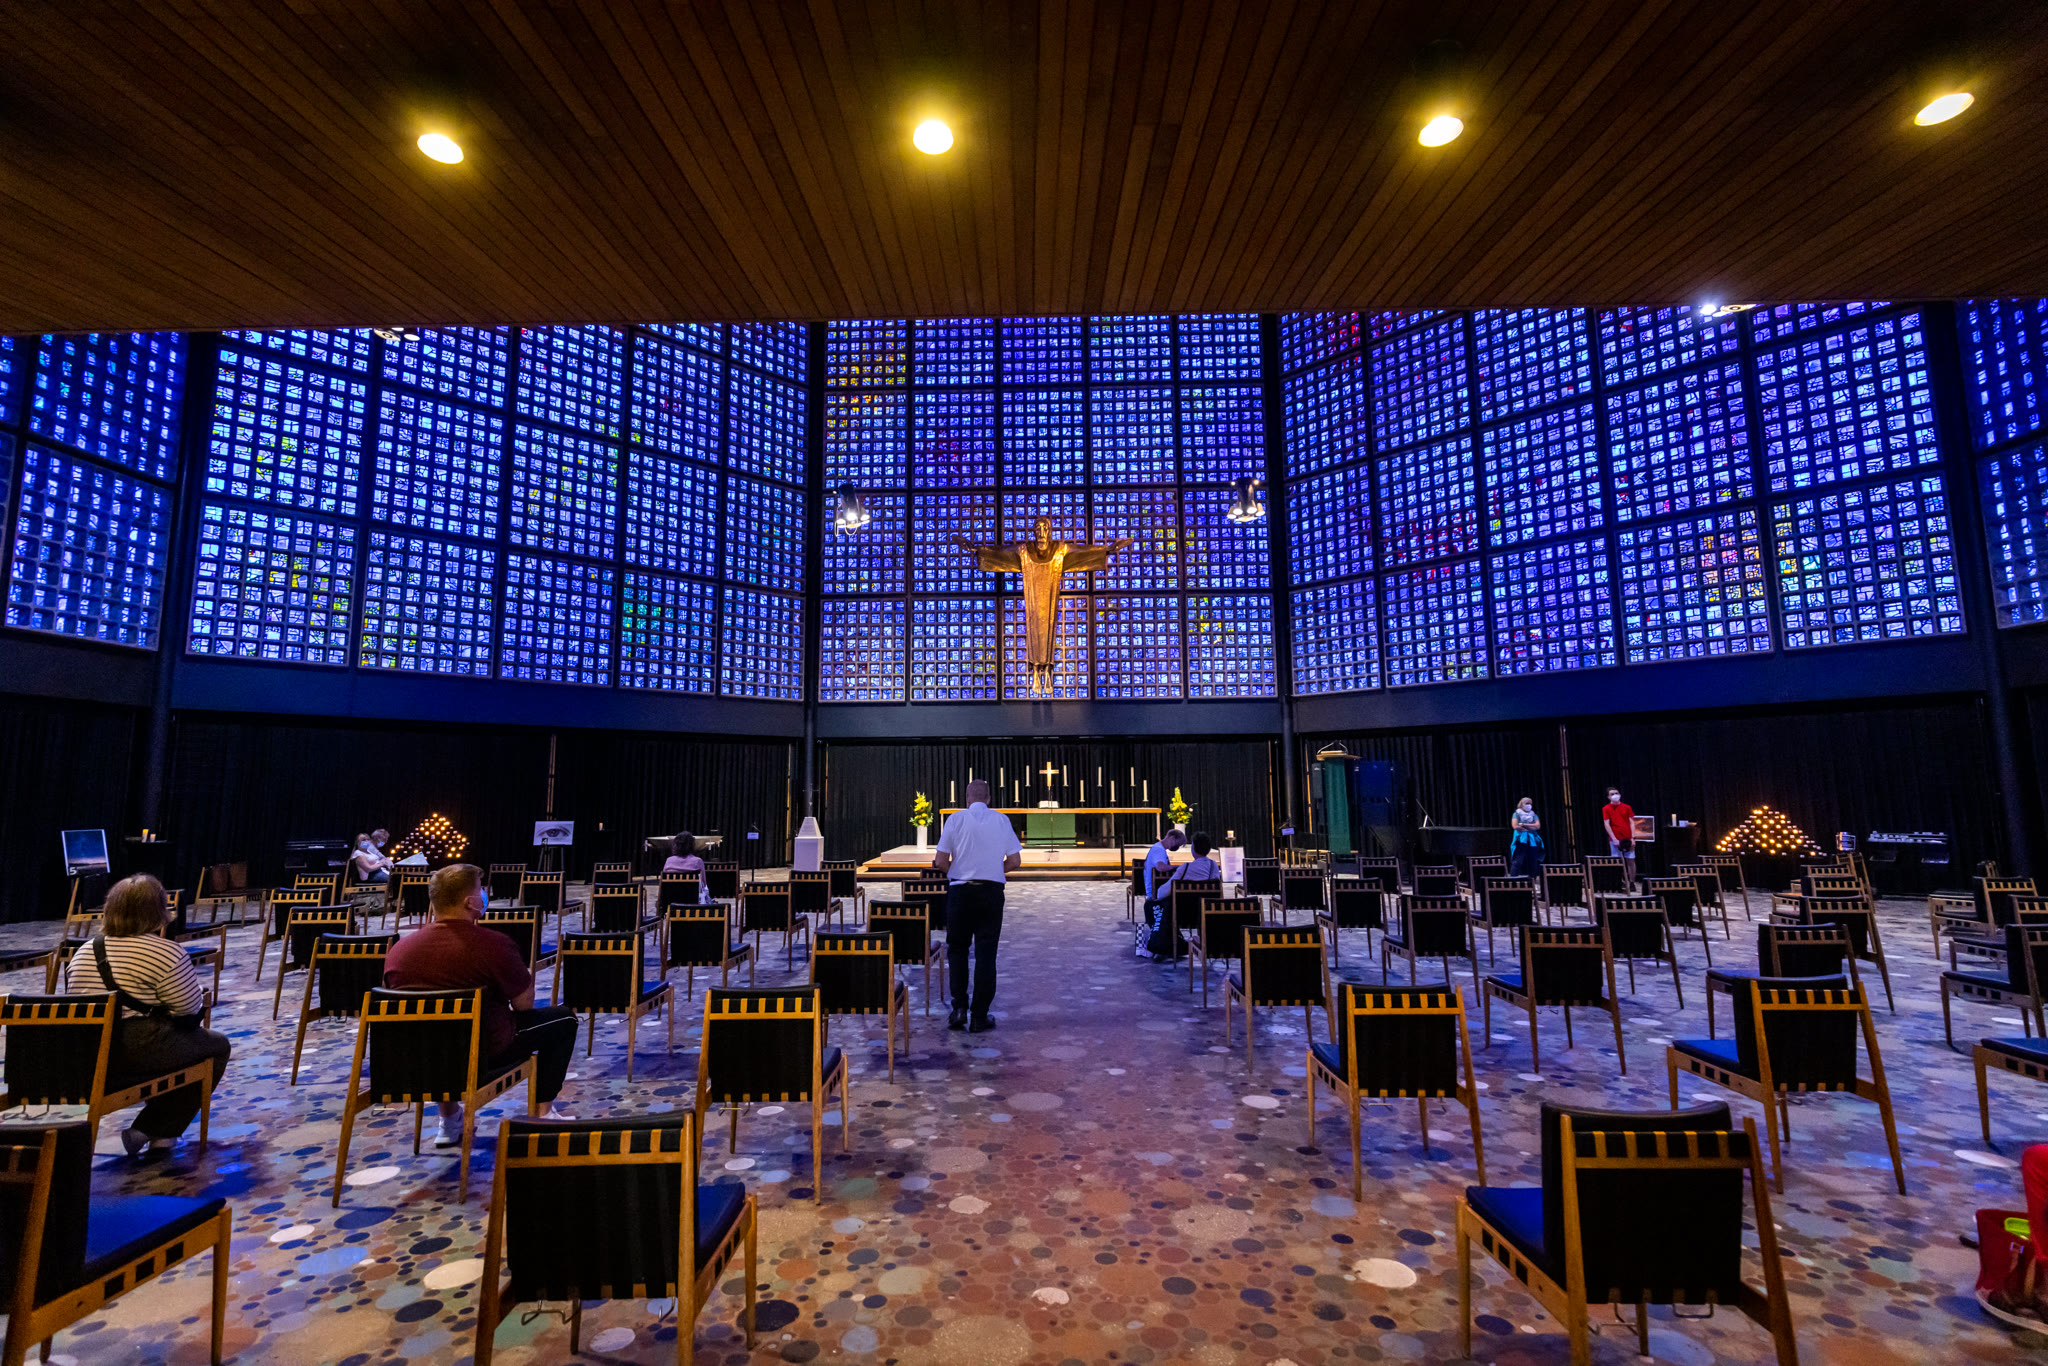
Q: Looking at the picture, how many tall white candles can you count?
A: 11